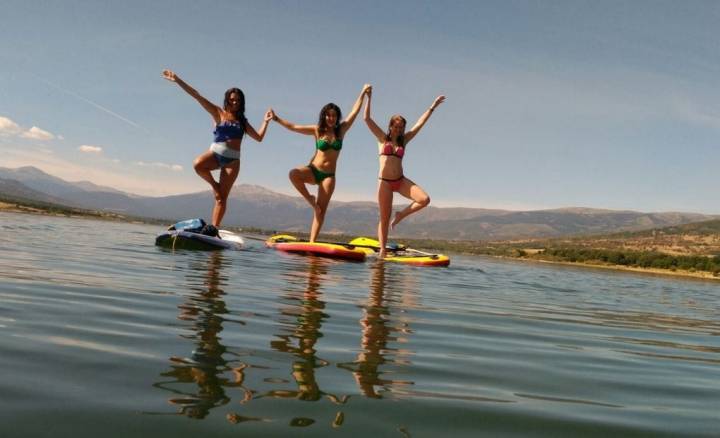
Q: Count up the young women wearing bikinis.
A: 3